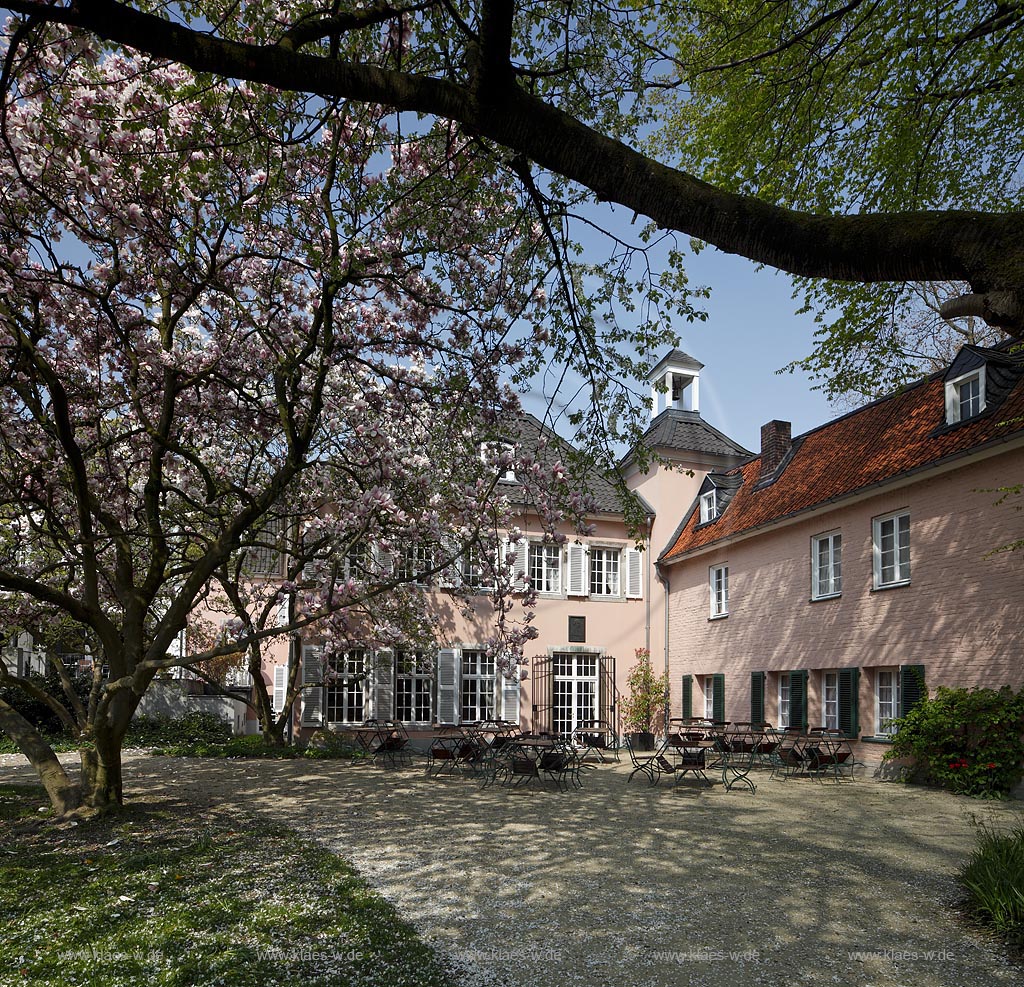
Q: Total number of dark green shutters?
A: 6